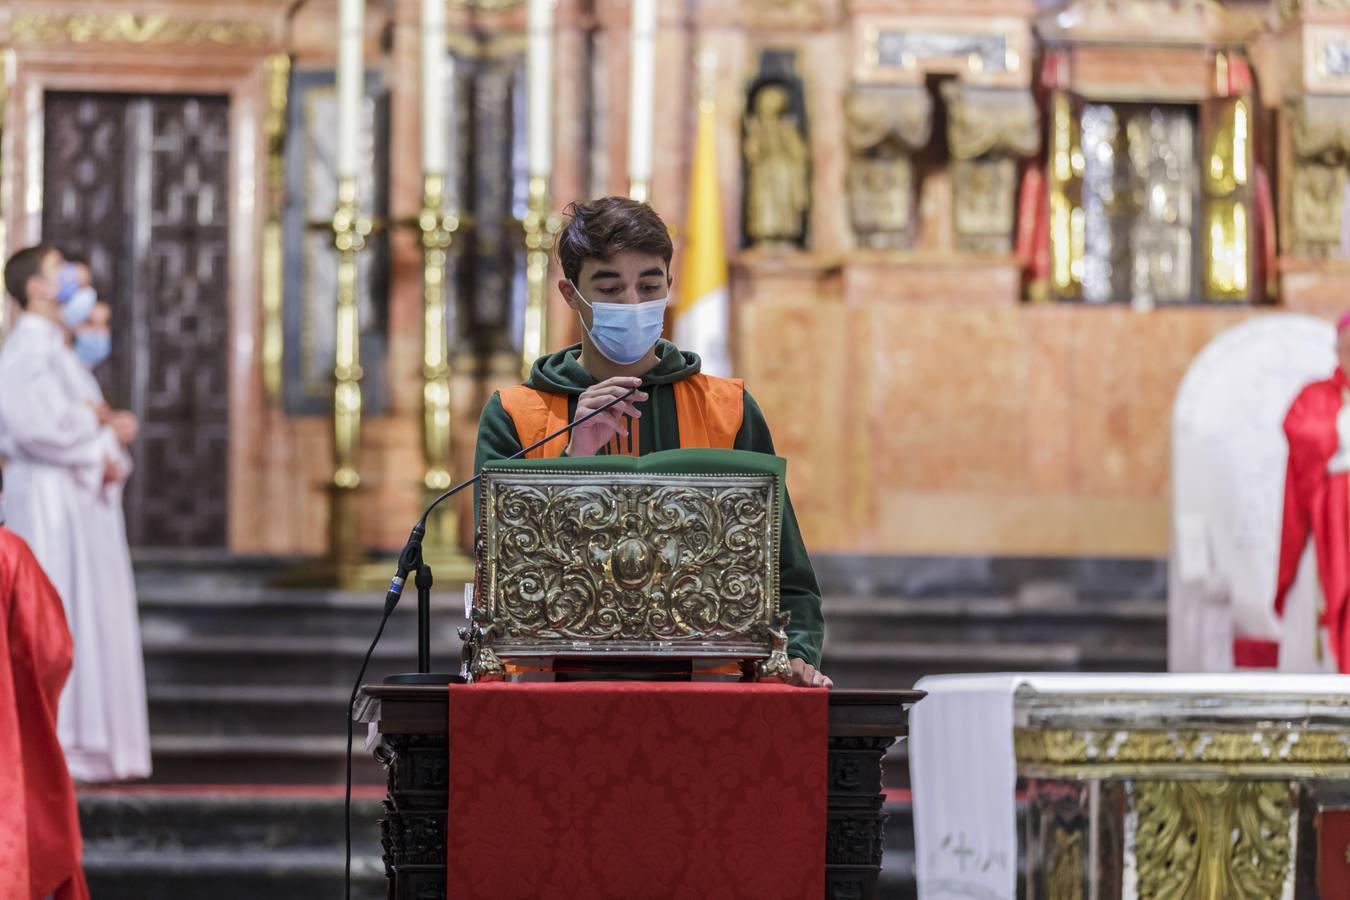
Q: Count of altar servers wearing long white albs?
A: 3